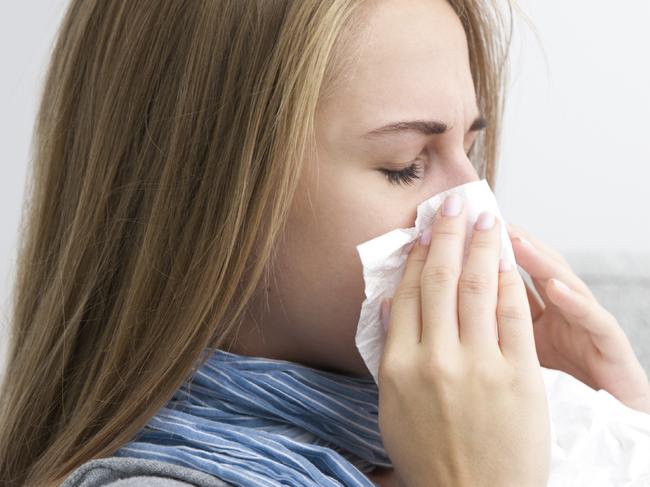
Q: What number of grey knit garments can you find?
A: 1